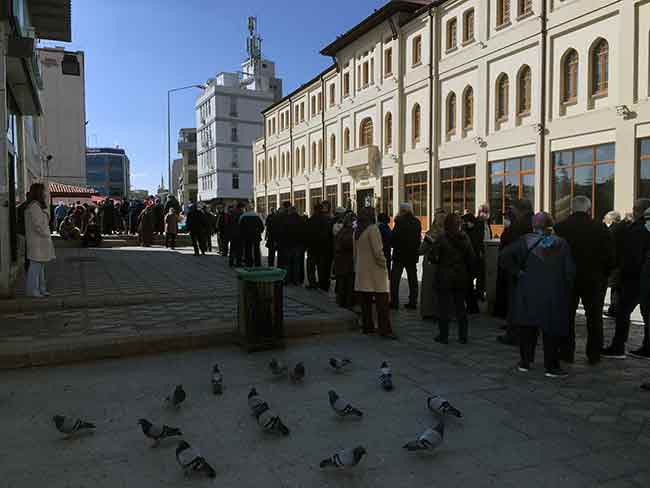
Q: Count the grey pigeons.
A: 15